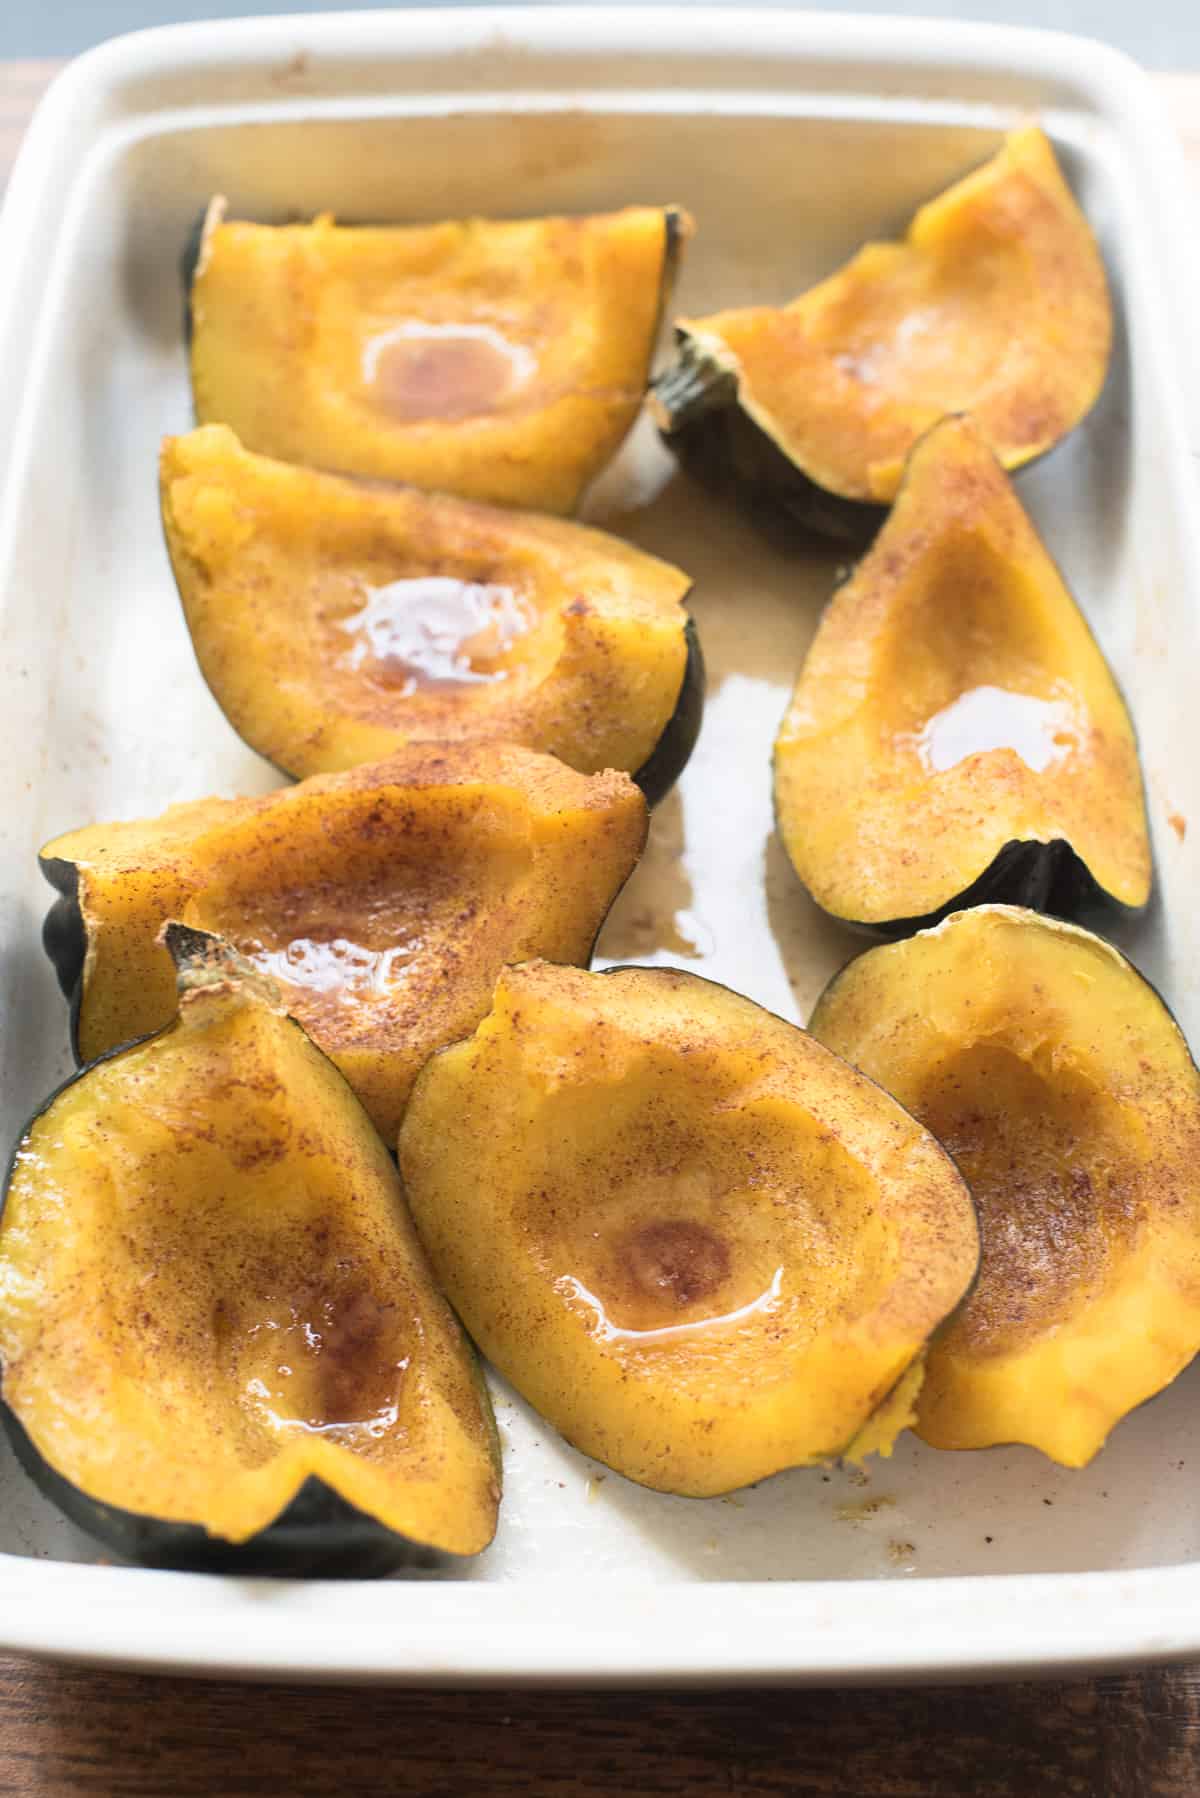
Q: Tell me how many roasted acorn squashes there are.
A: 8